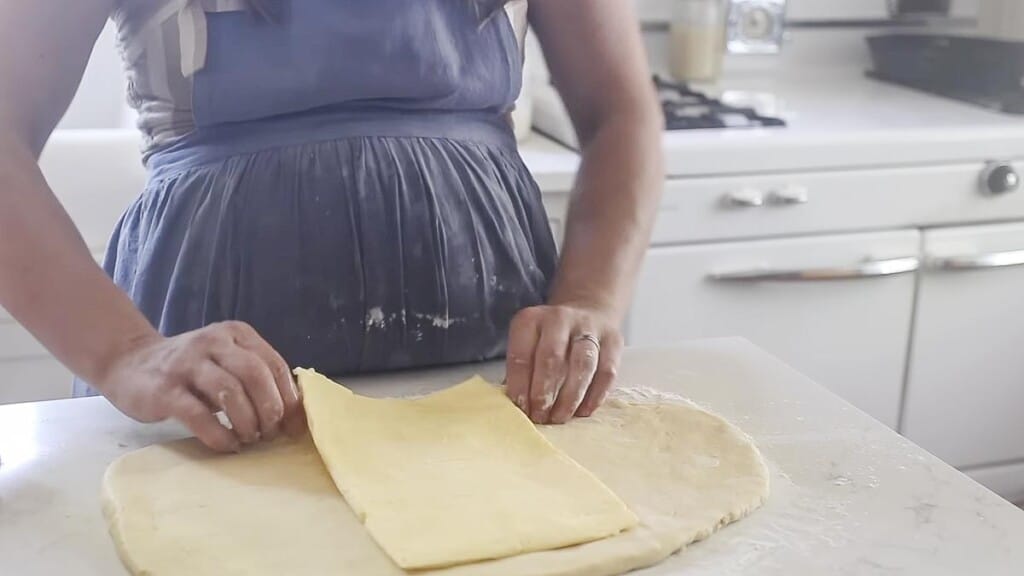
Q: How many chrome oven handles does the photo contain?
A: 2